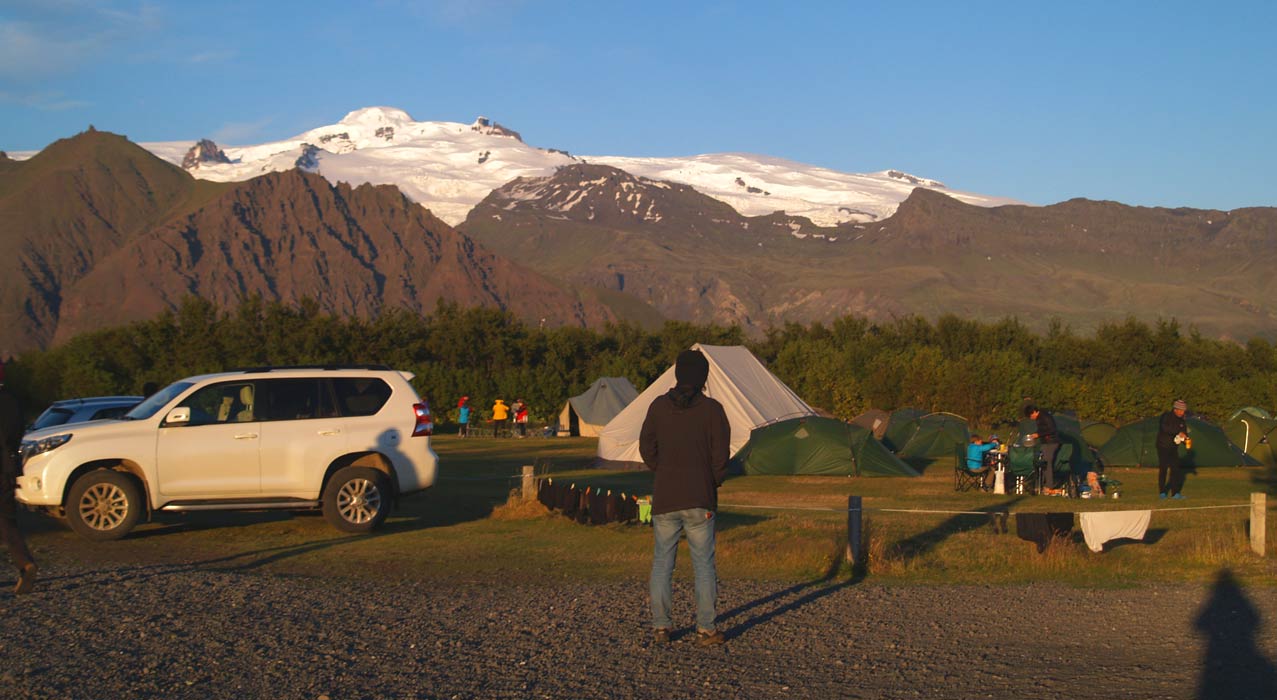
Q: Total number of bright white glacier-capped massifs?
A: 1